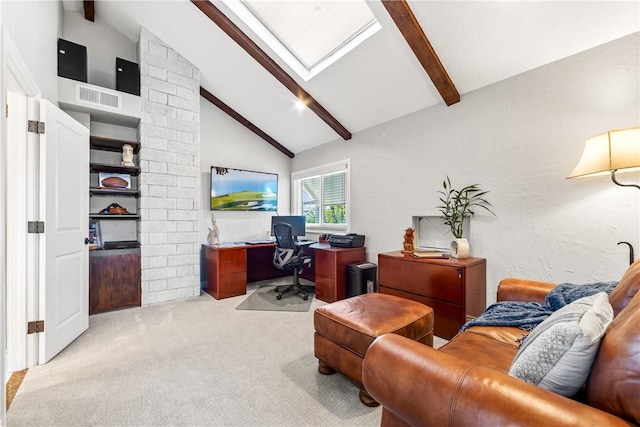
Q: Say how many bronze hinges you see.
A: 3